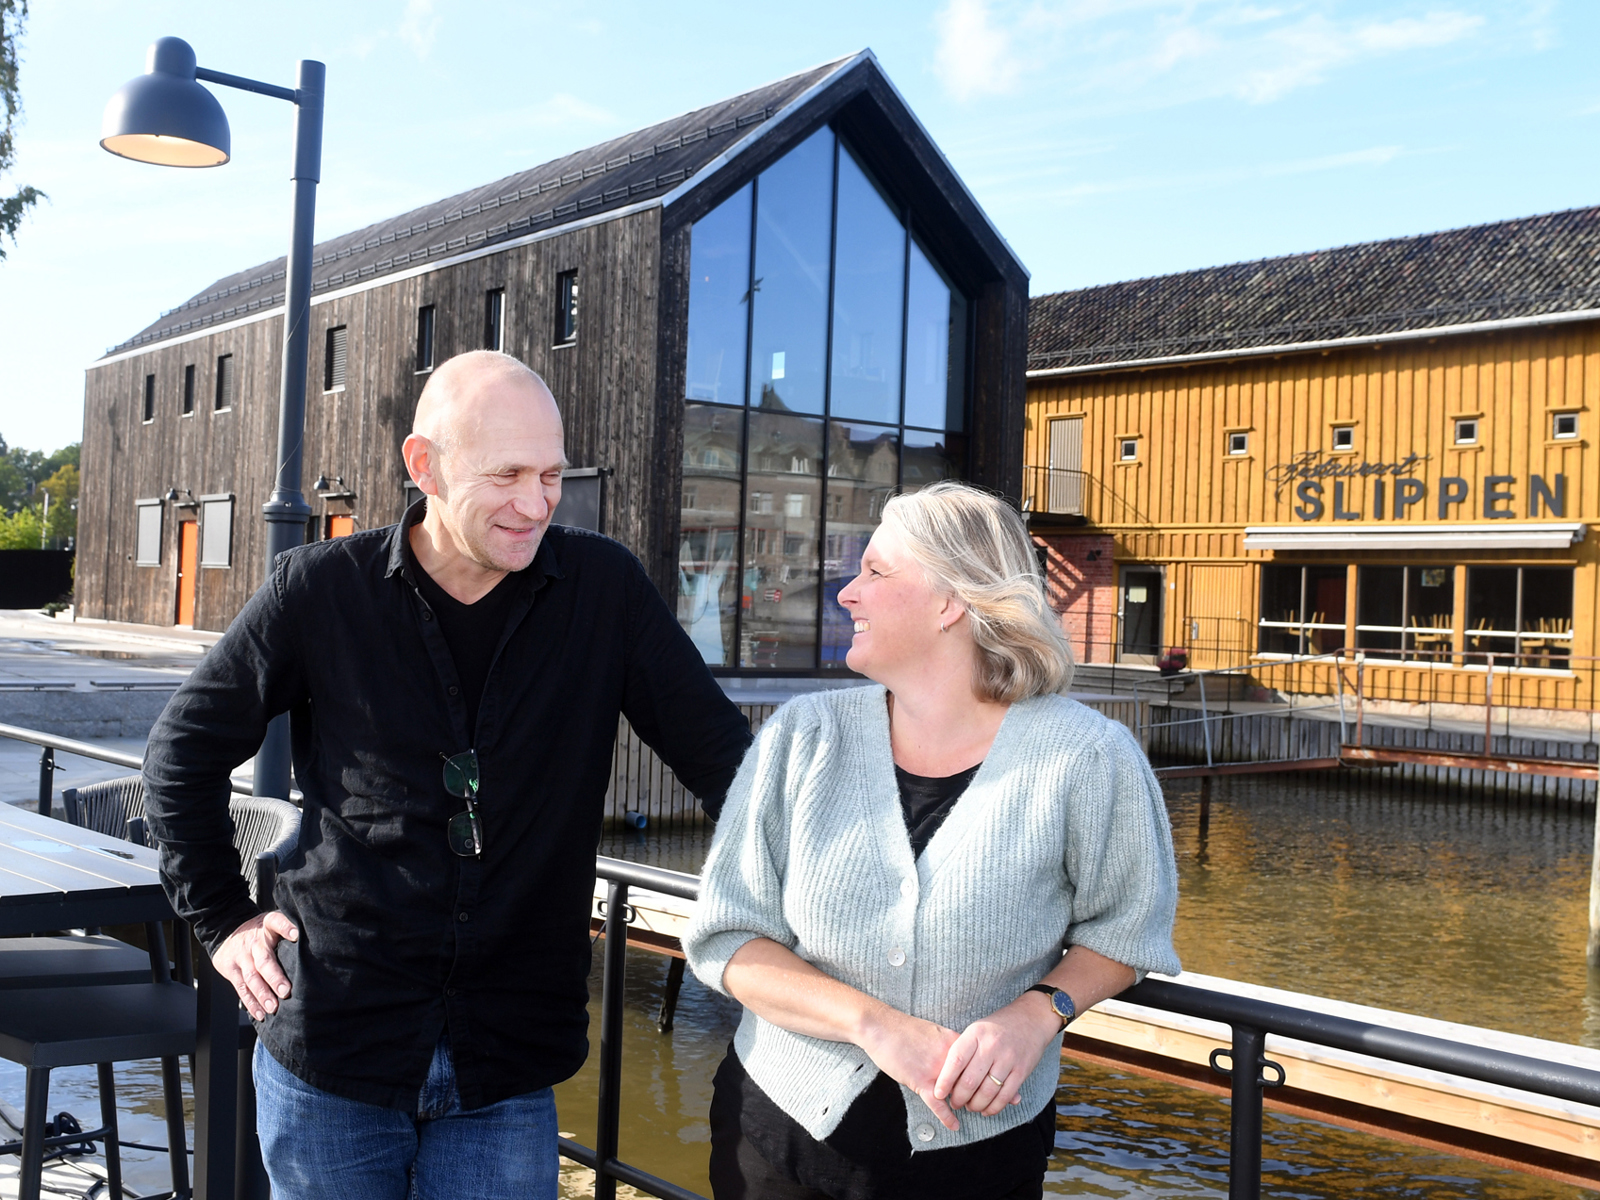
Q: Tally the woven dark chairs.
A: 2